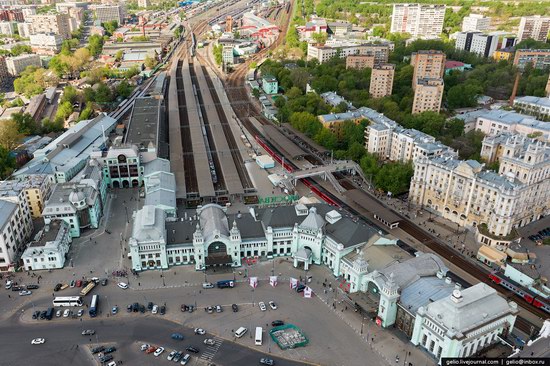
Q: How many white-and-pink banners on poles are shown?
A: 4